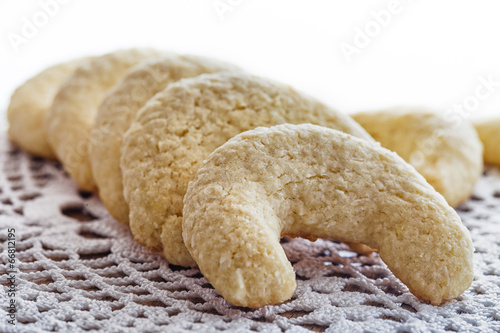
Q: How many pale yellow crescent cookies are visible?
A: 7